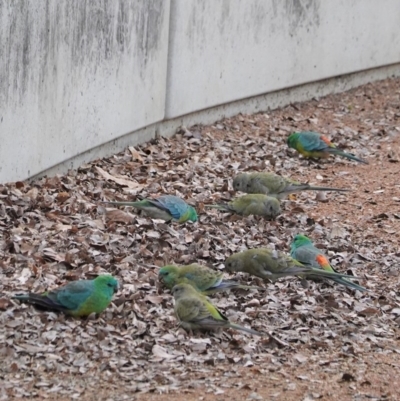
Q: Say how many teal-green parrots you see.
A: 4